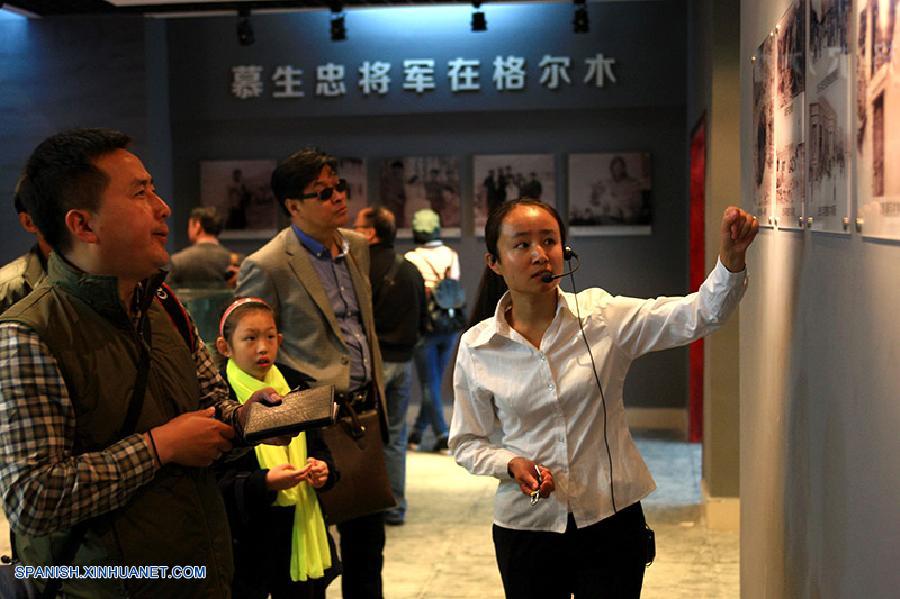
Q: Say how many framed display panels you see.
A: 9